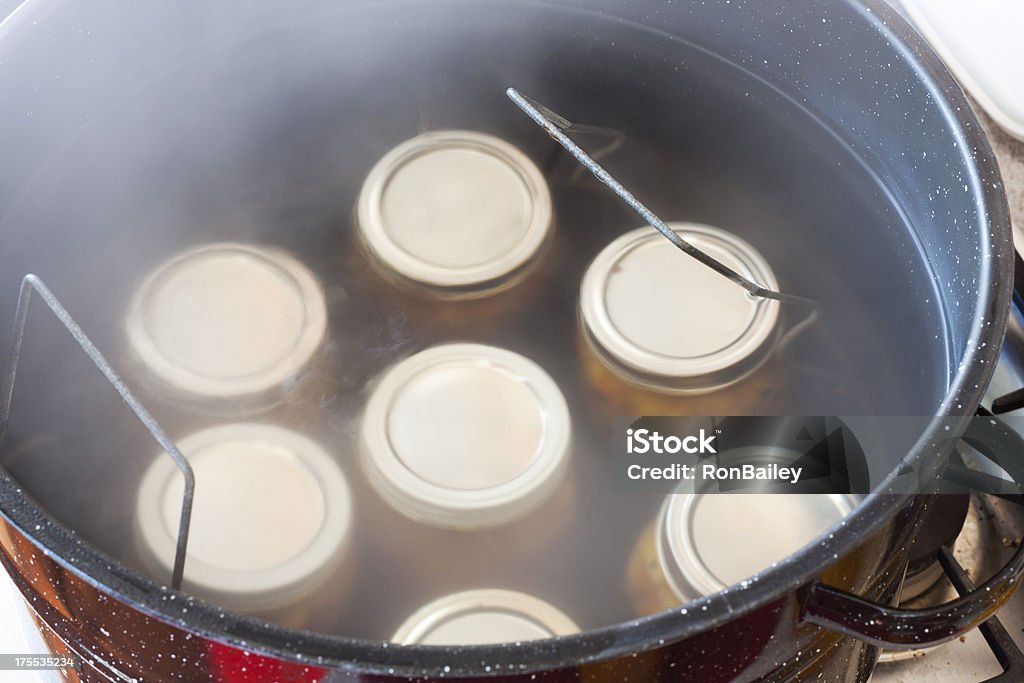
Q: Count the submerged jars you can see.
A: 7